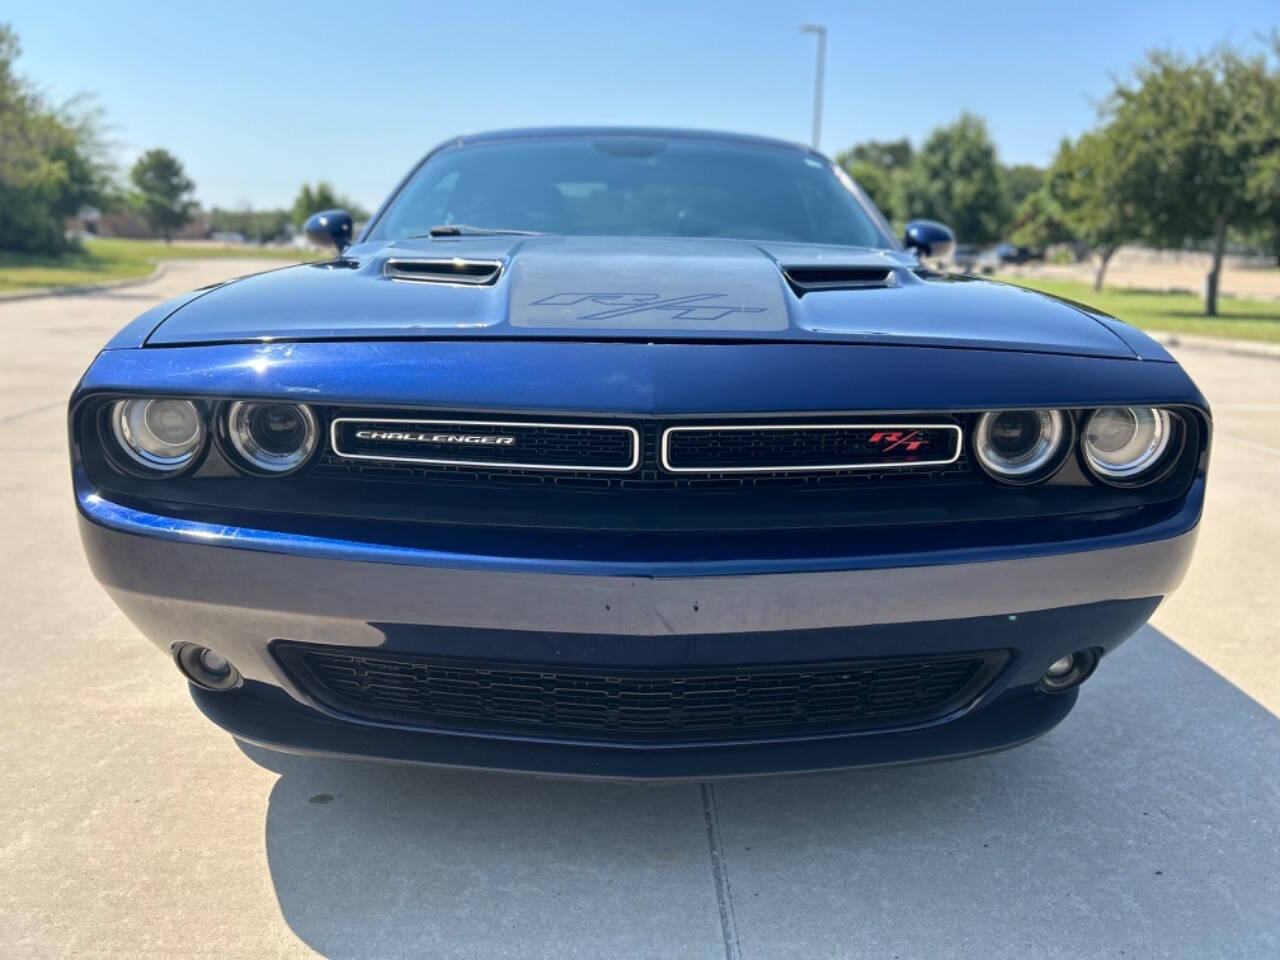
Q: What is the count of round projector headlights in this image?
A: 4